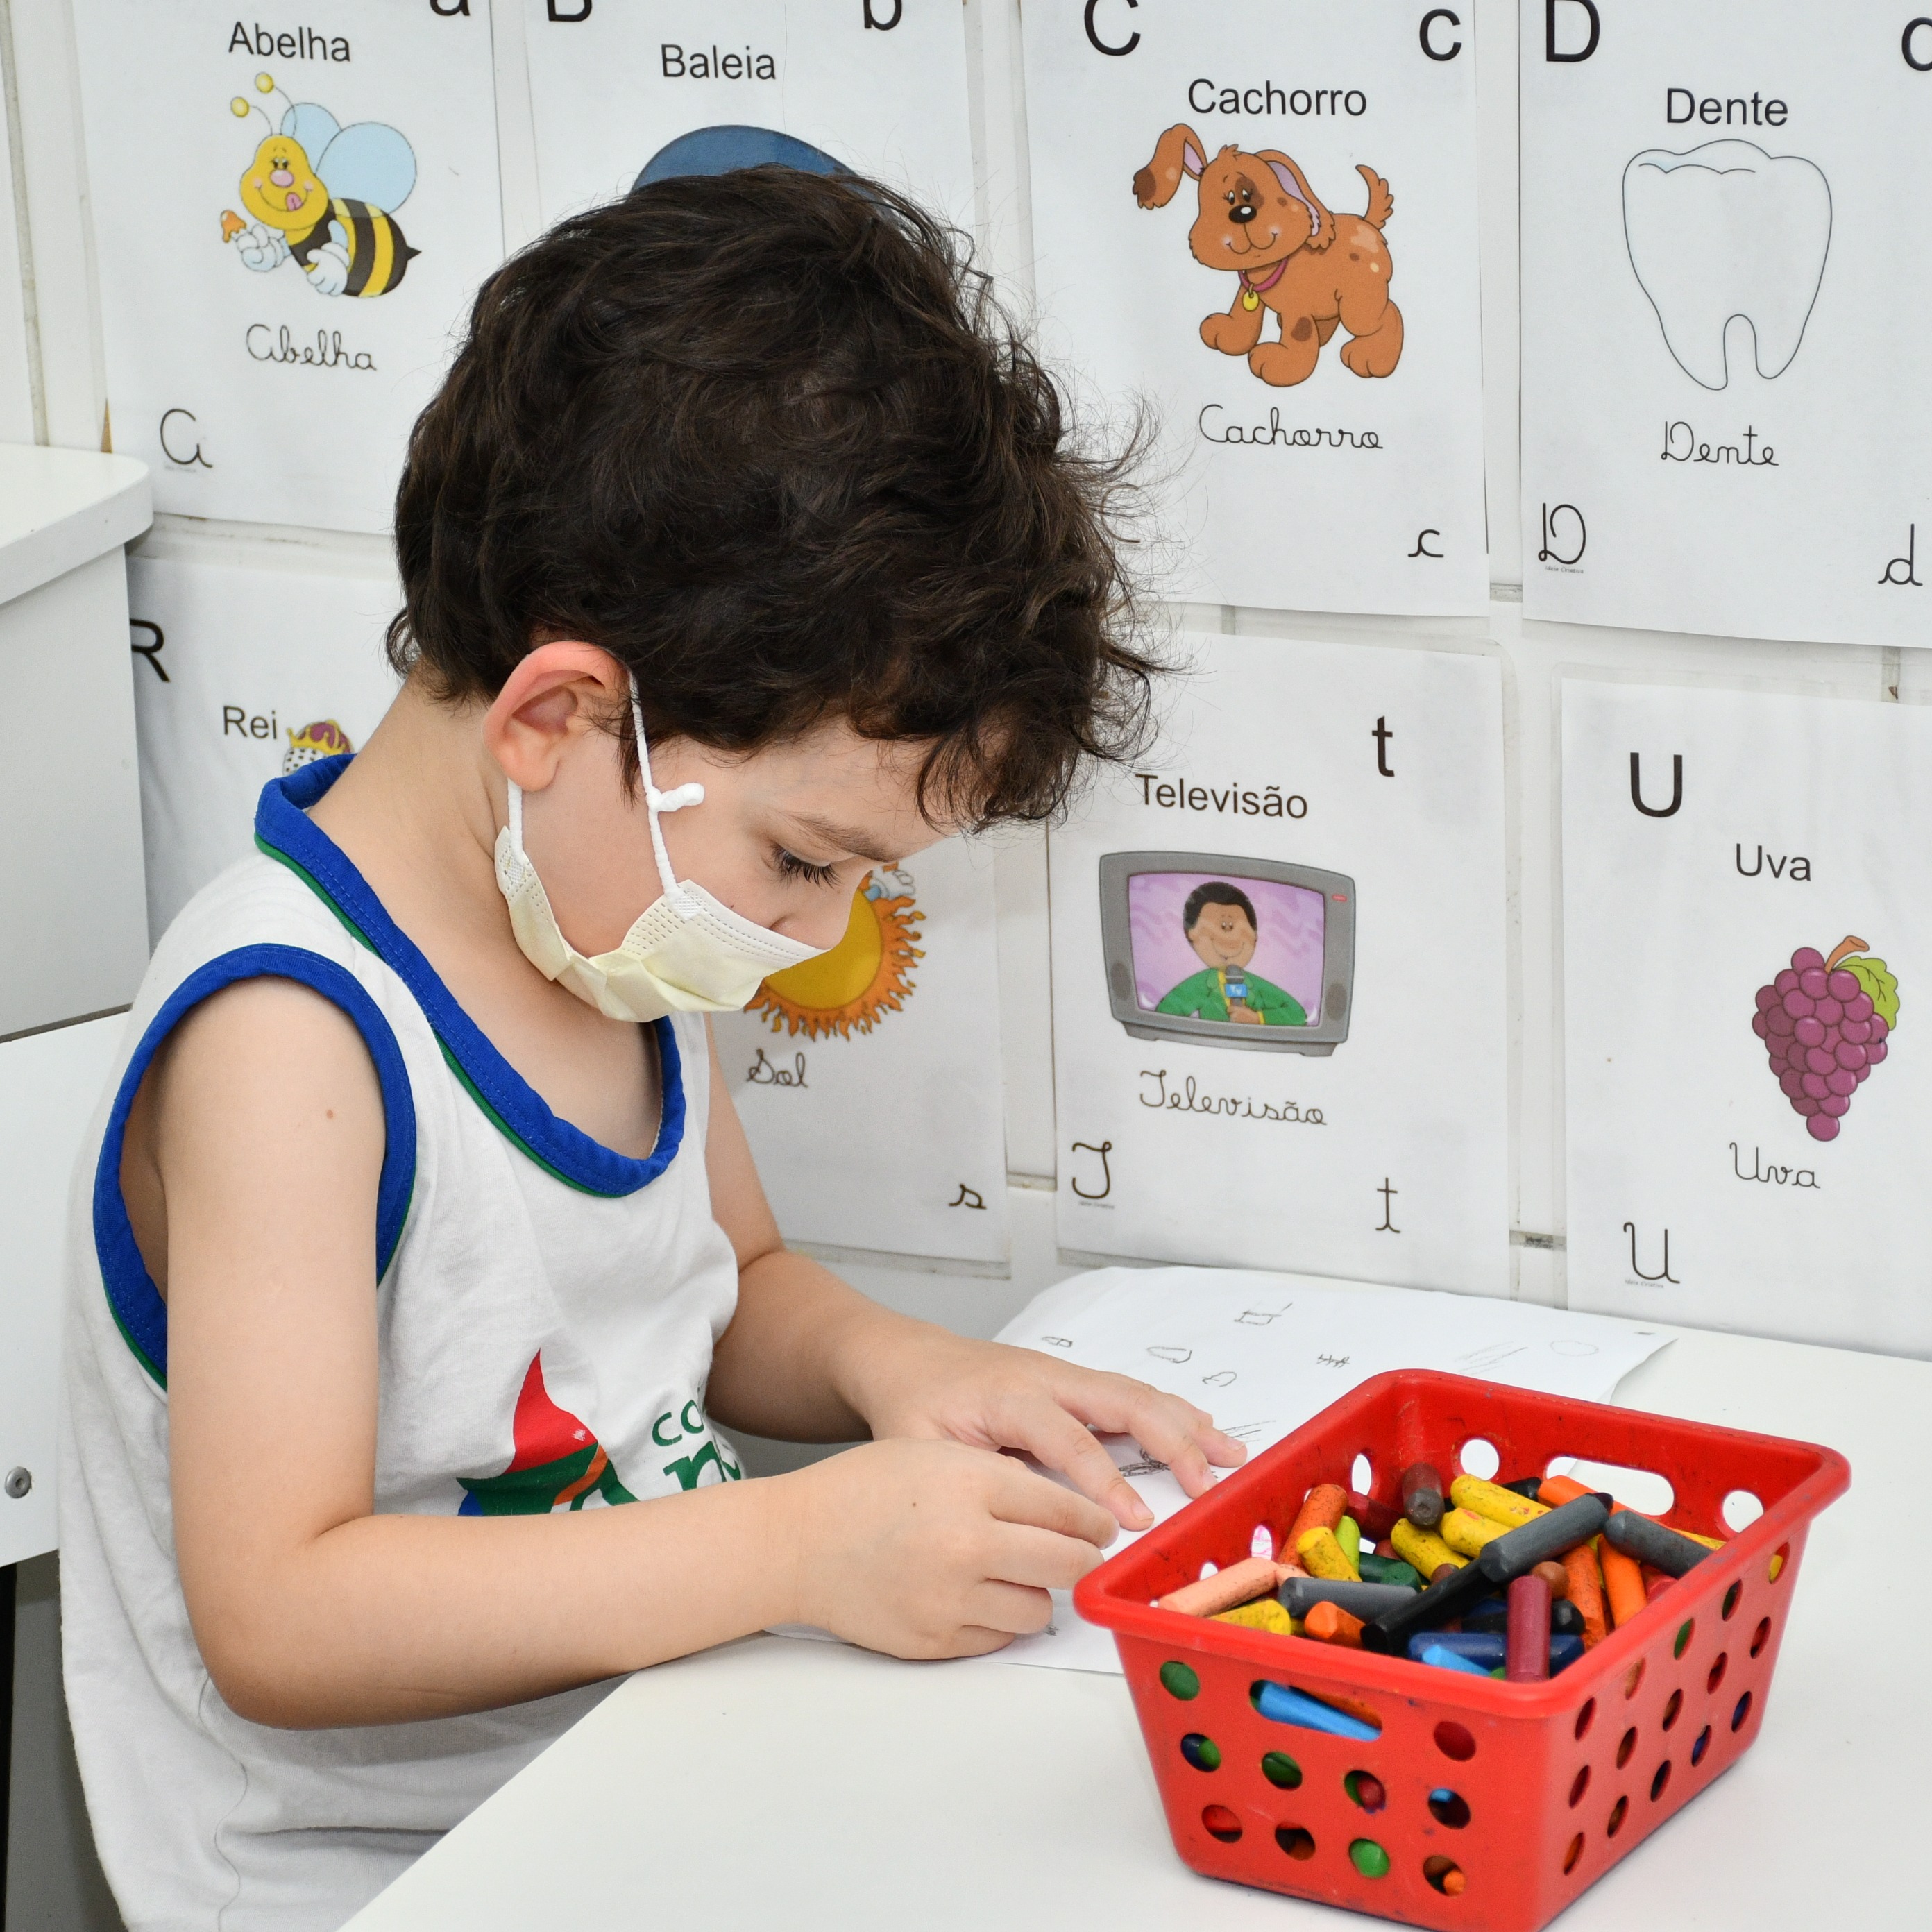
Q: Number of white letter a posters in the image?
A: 1